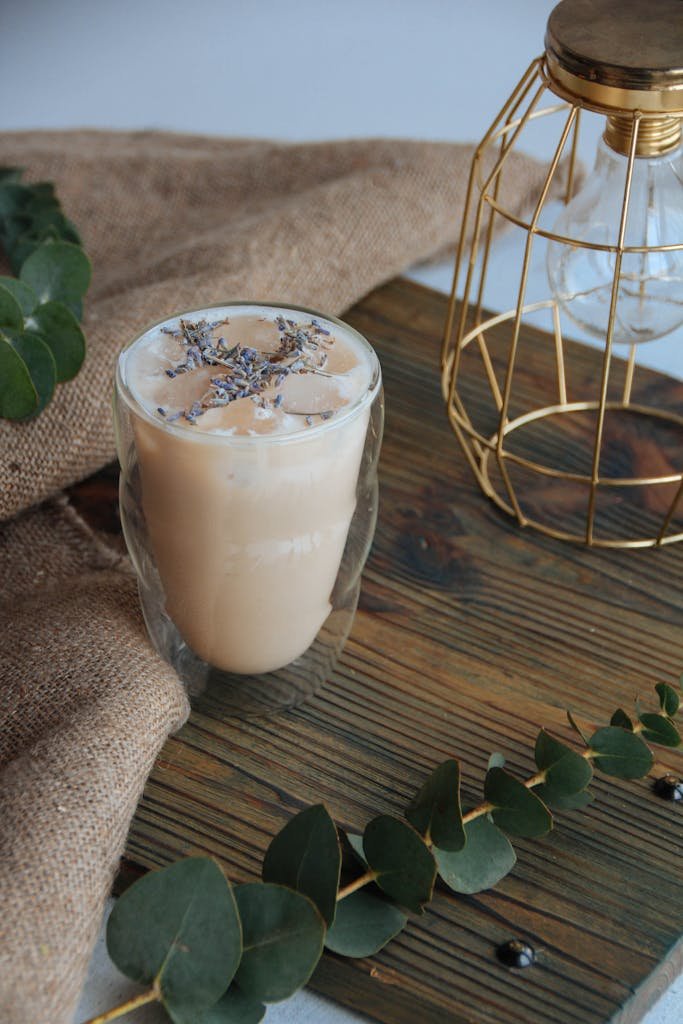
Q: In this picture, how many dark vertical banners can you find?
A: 0